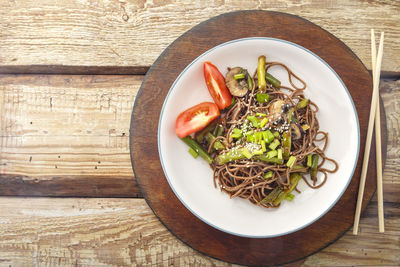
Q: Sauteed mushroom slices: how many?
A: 3